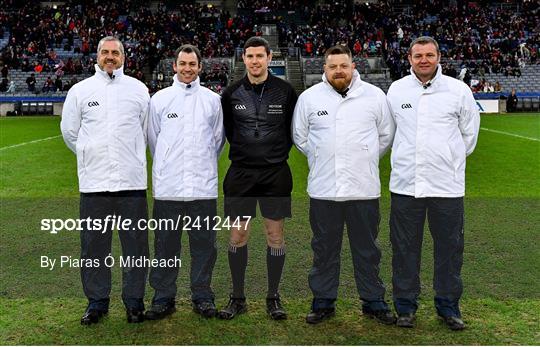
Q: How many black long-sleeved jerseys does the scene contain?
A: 1